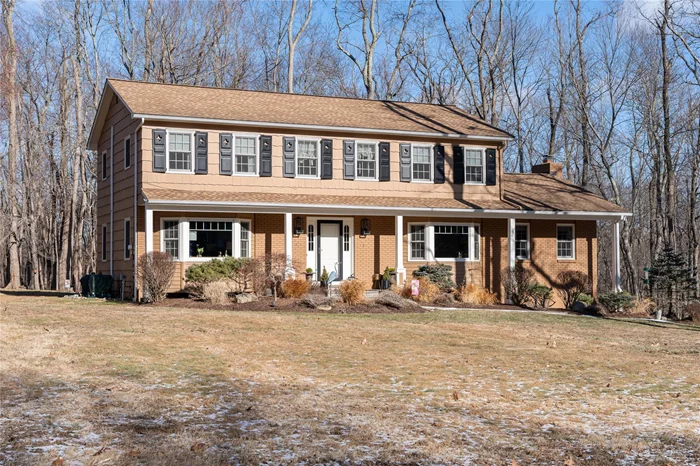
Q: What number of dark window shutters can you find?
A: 12